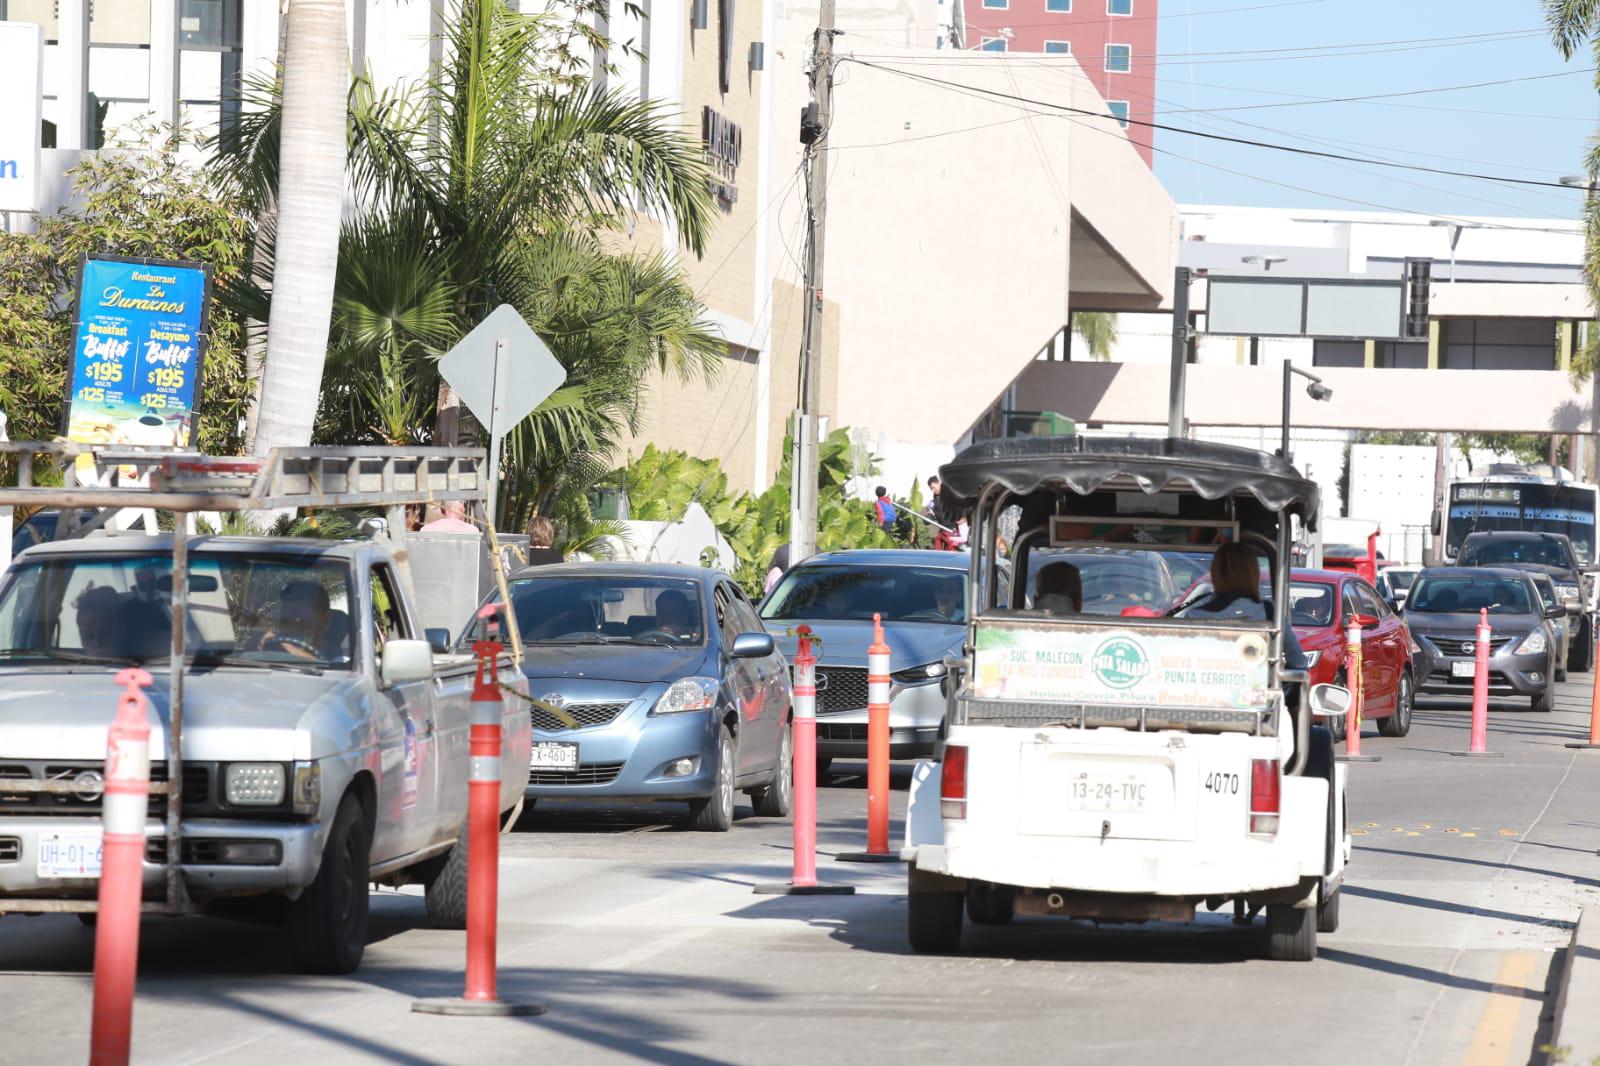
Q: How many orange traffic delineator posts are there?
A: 7